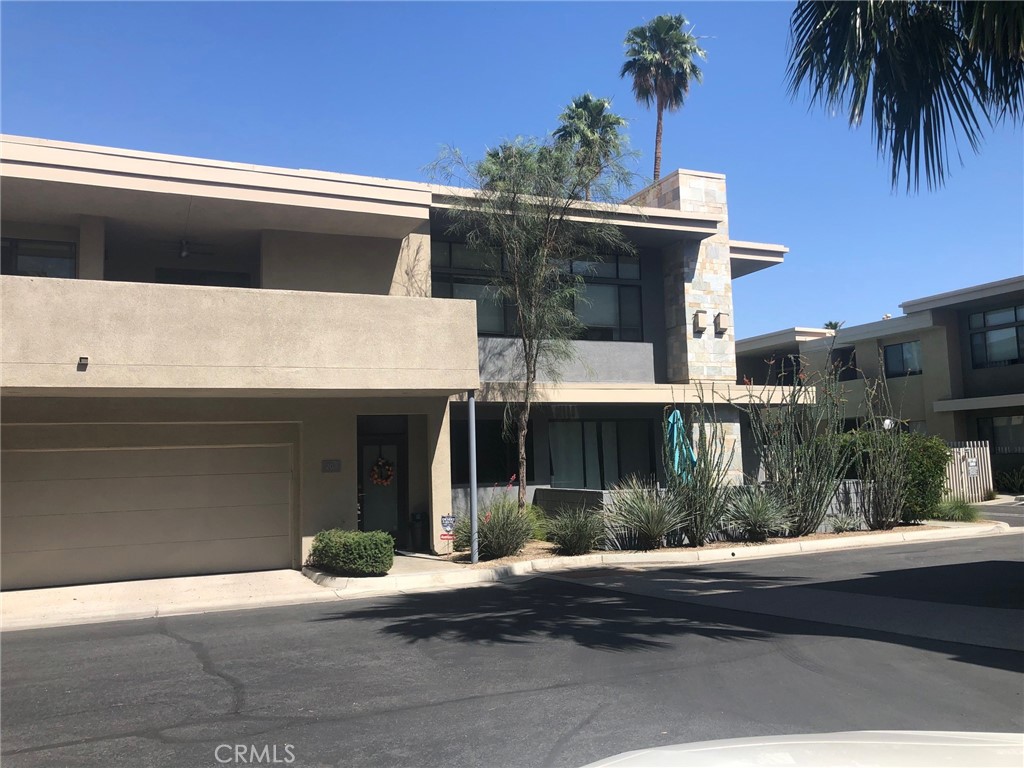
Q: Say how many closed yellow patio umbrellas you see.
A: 0